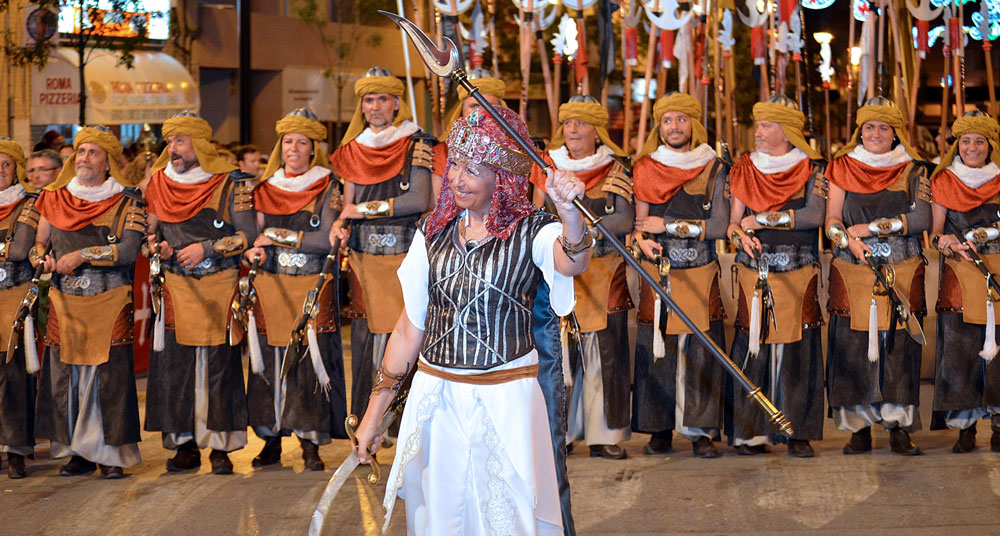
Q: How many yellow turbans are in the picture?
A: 11